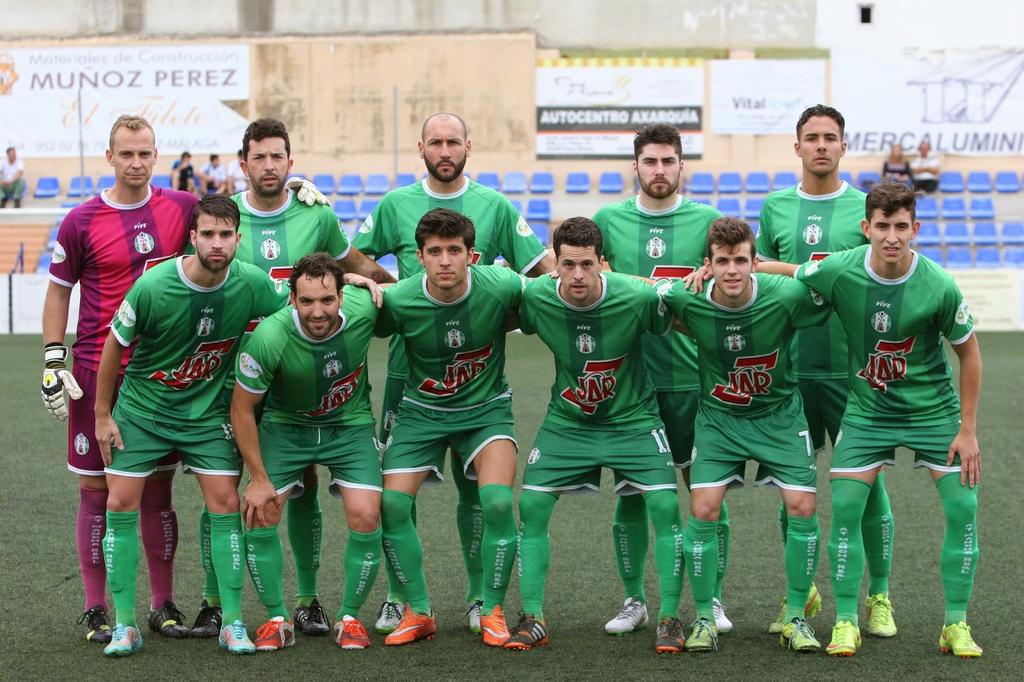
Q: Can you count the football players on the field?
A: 11